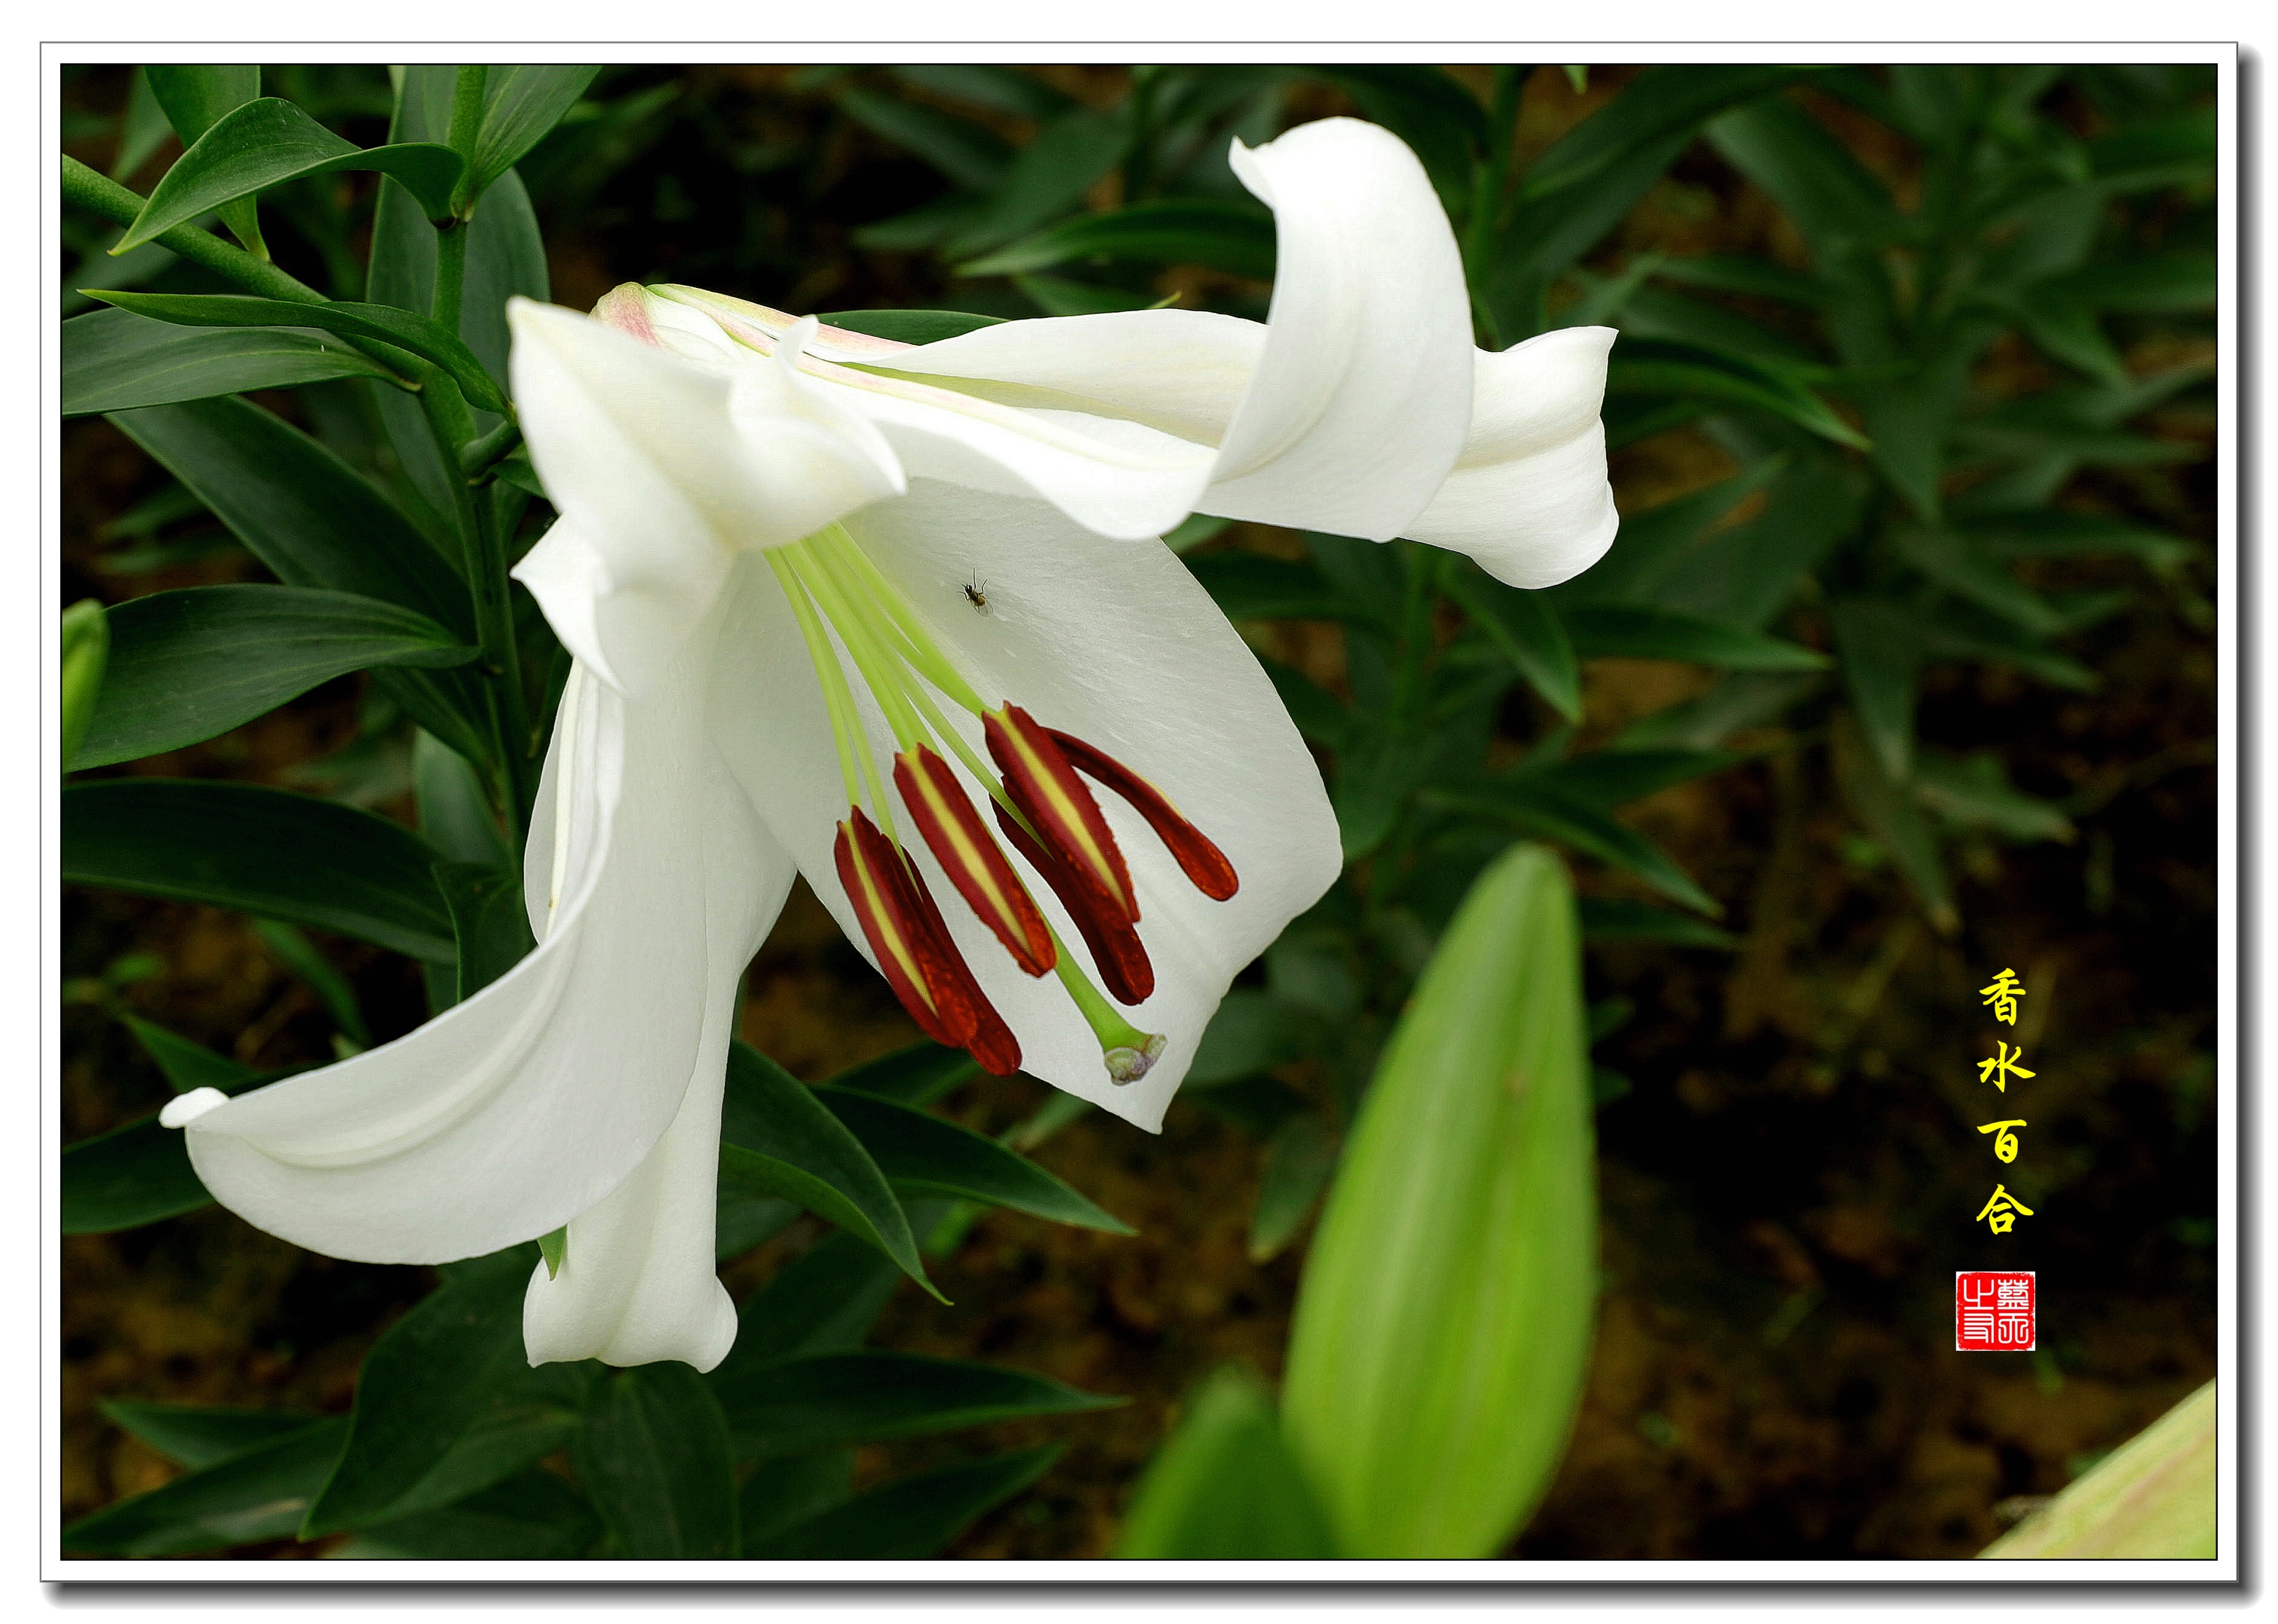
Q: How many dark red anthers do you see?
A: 6